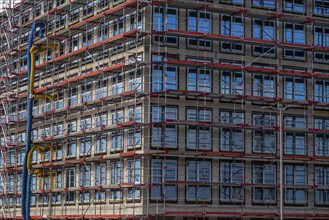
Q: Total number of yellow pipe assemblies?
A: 2